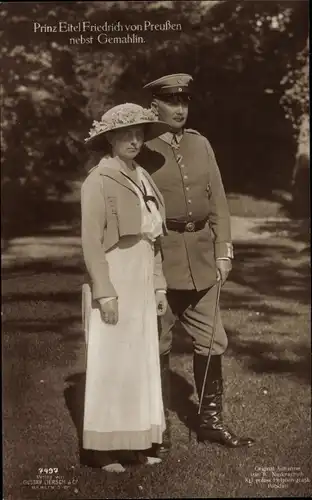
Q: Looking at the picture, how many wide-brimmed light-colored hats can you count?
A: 1